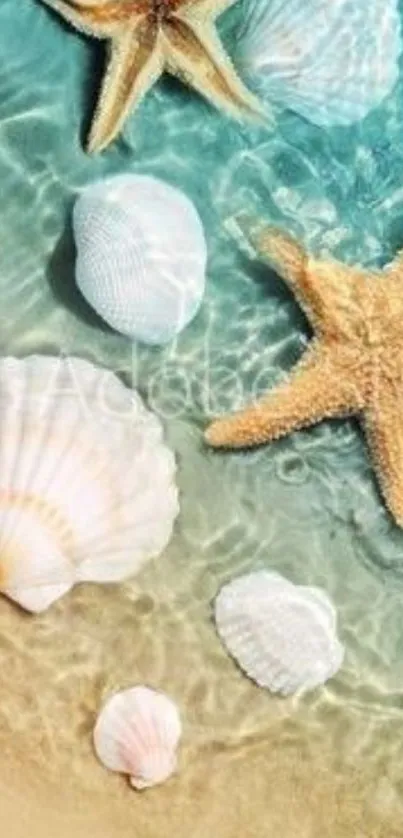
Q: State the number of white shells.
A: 5